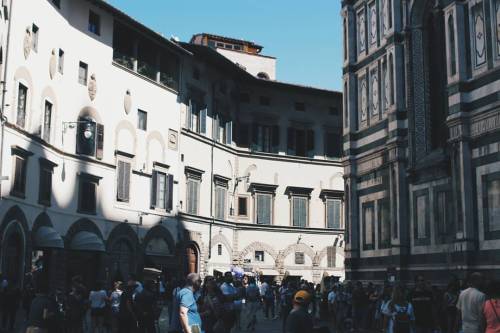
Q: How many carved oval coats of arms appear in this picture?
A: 4